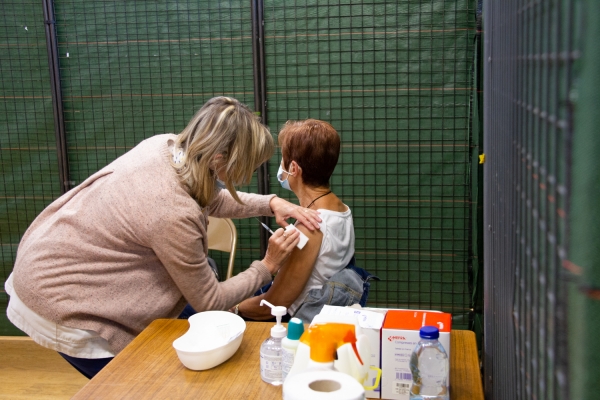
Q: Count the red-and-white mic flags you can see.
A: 0